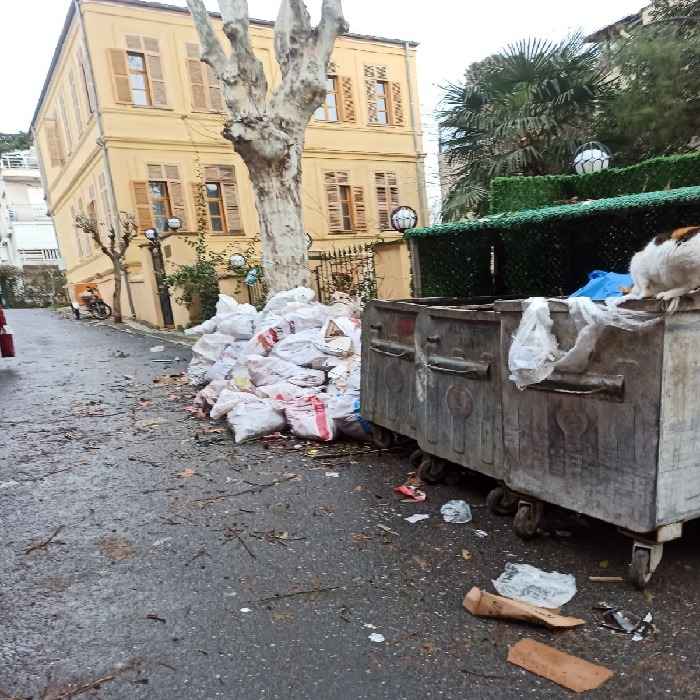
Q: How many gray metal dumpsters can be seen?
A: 3